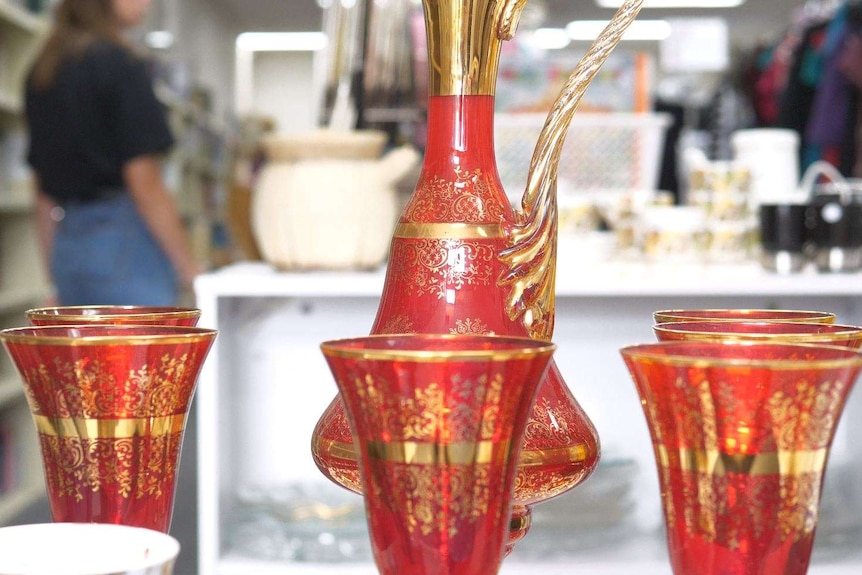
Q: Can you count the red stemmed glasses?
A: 6